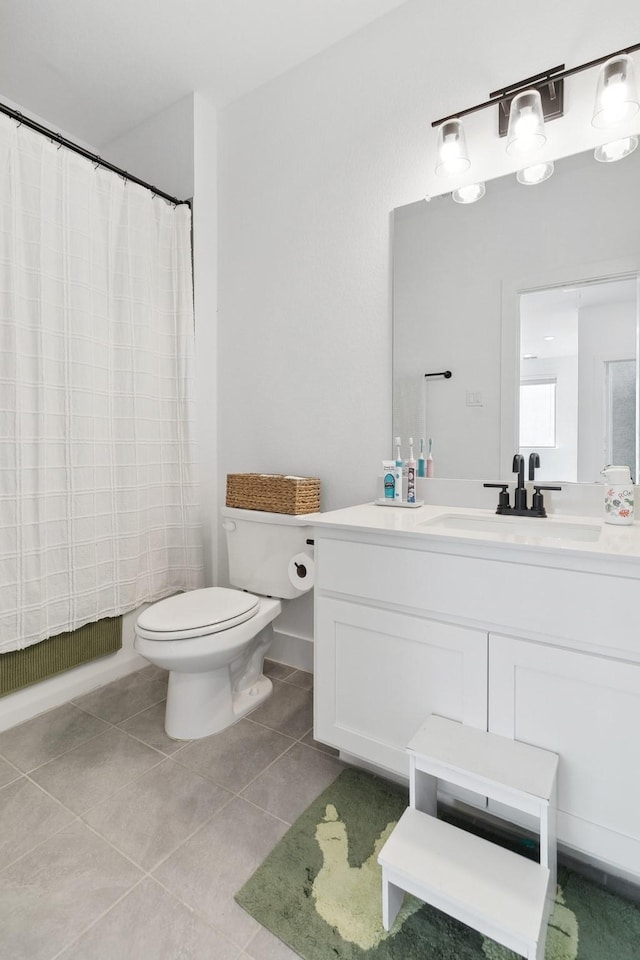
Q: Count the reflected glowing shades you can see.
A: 3